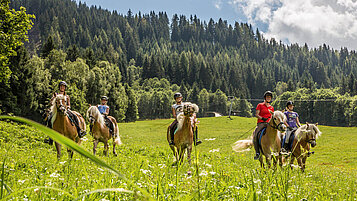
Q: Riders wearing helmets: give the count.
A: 5